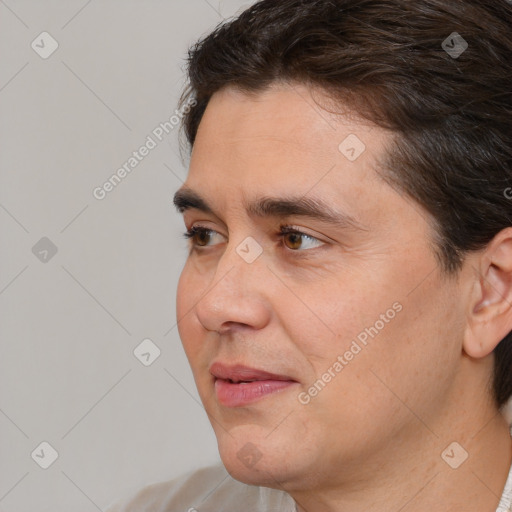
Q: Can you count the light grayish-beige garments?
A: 1